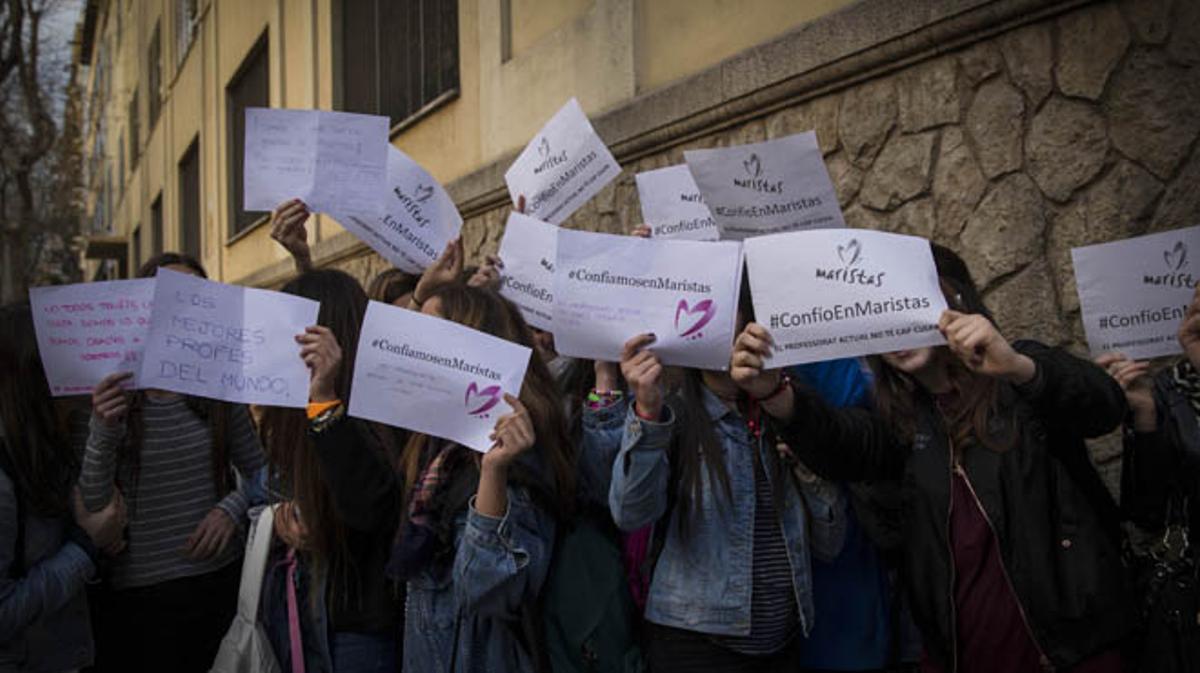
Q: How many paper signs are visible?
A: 12